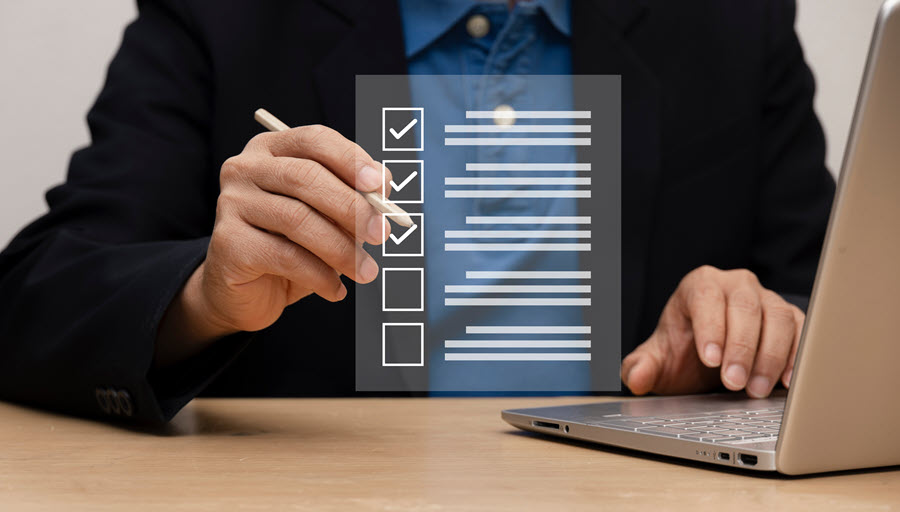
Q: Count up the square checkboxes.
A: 5